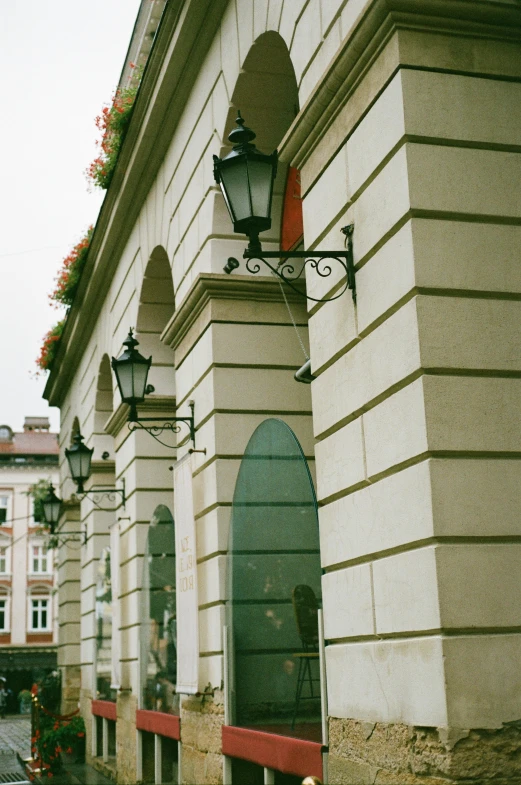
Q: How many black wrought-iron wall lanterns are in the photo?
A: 4